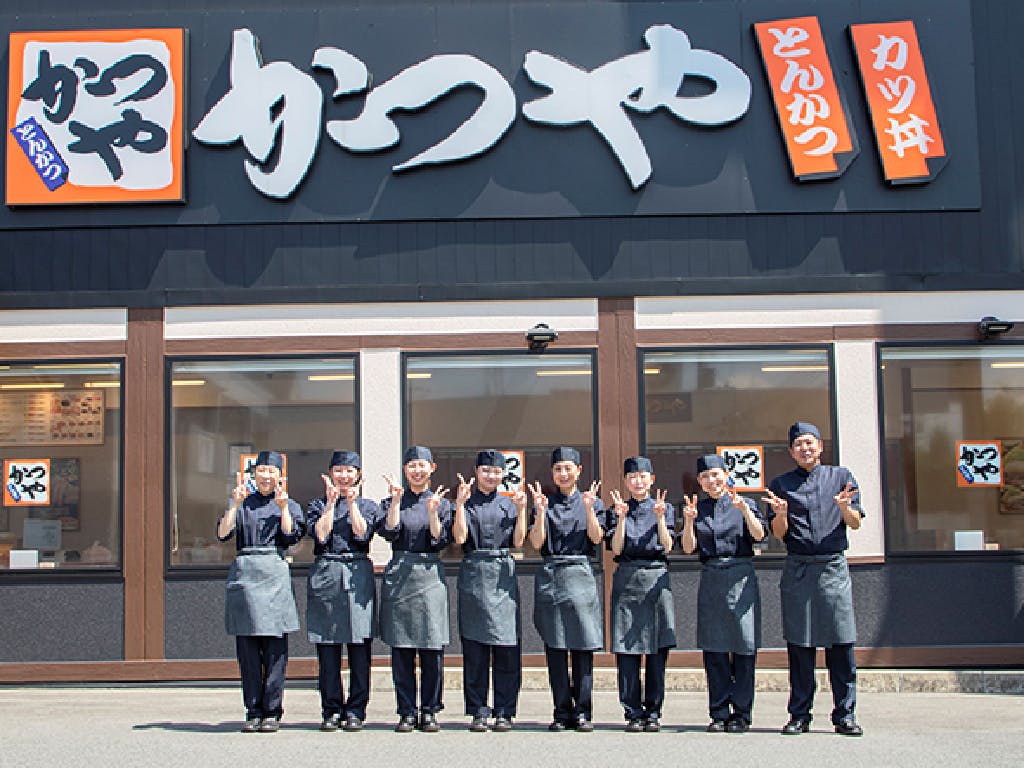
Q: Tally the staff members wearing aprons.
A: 8